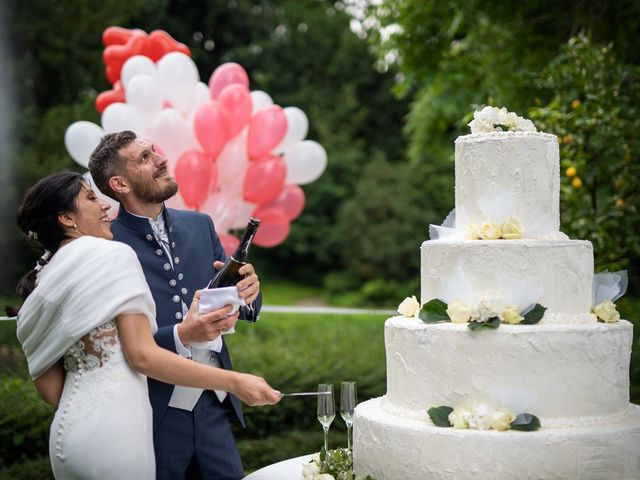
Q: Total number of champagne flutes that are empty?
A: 2